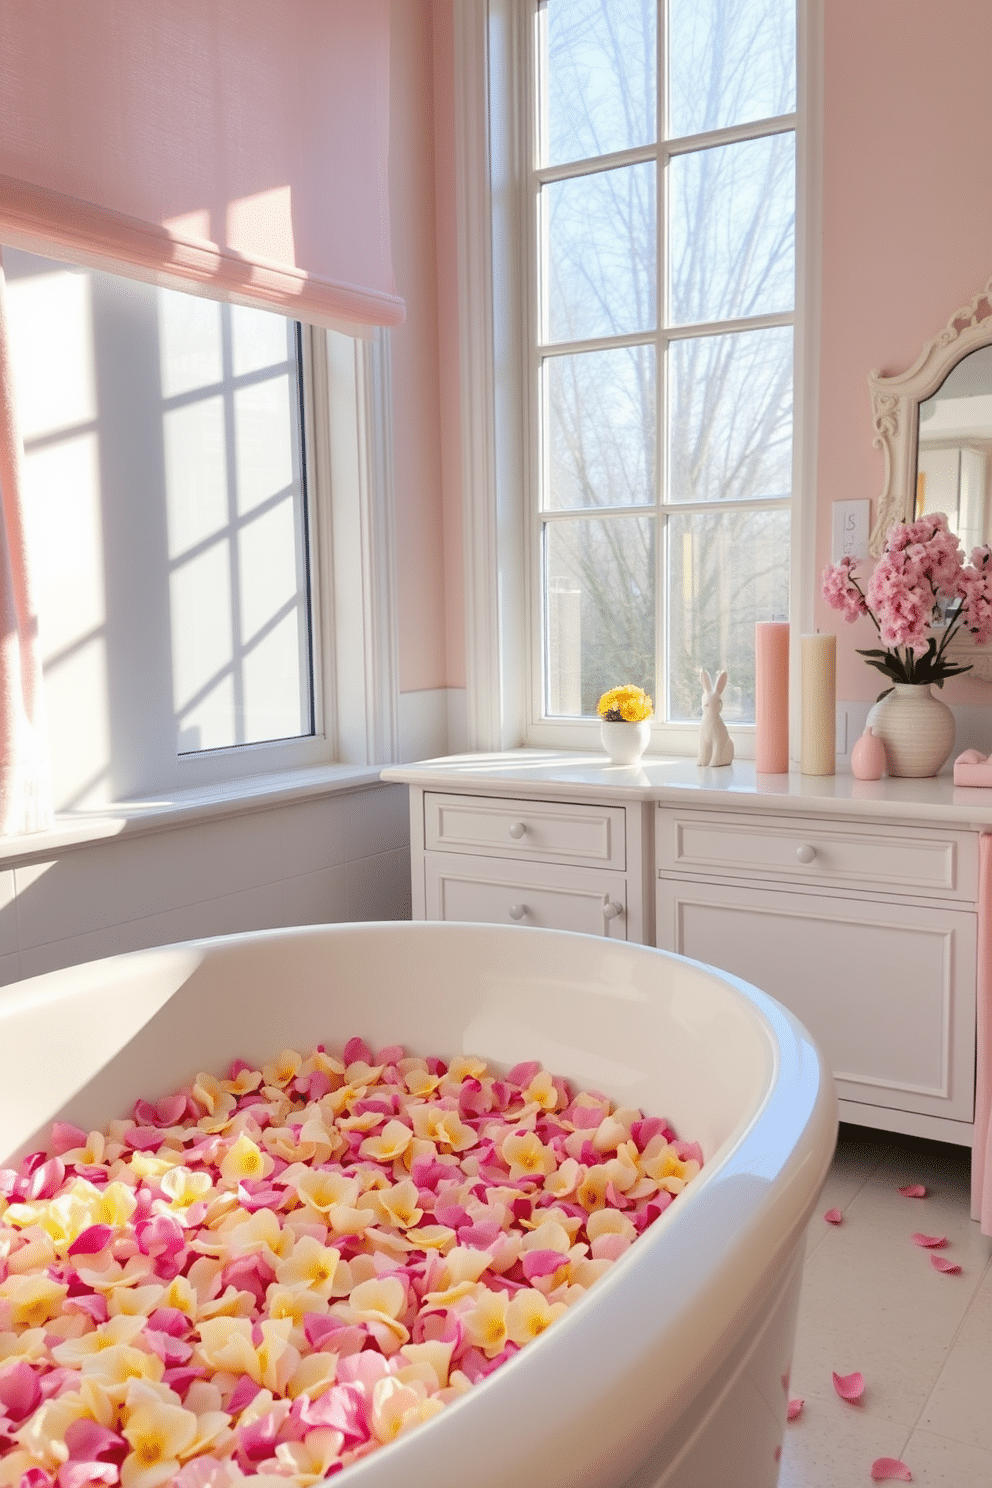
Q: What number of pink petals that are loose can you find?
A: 7